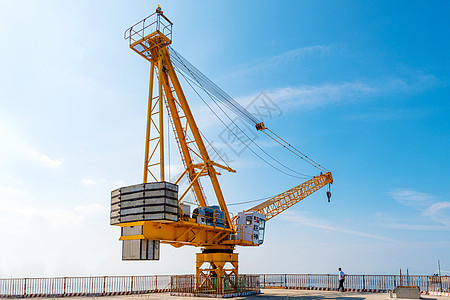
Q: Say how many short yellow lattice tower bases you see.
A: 1